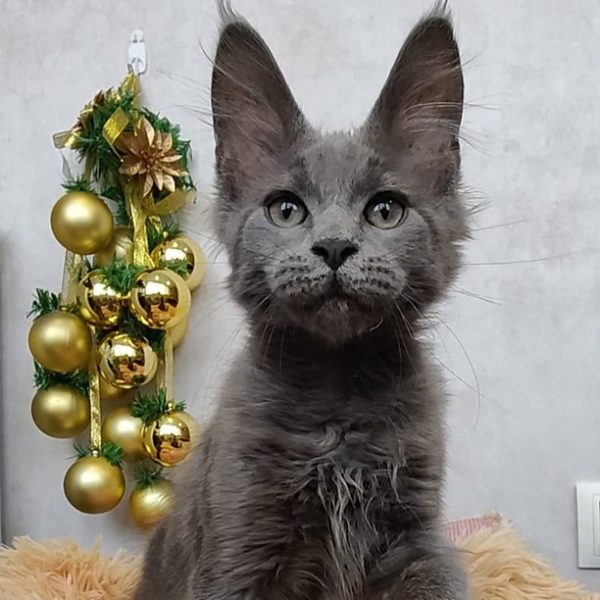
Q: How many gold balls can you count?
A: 14